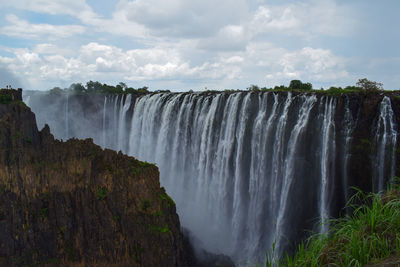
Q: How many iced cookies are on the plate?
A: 0